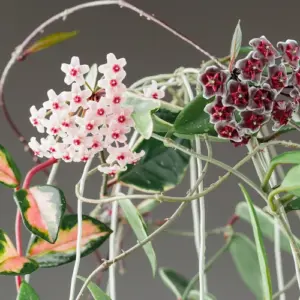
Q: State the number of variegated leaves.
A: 4